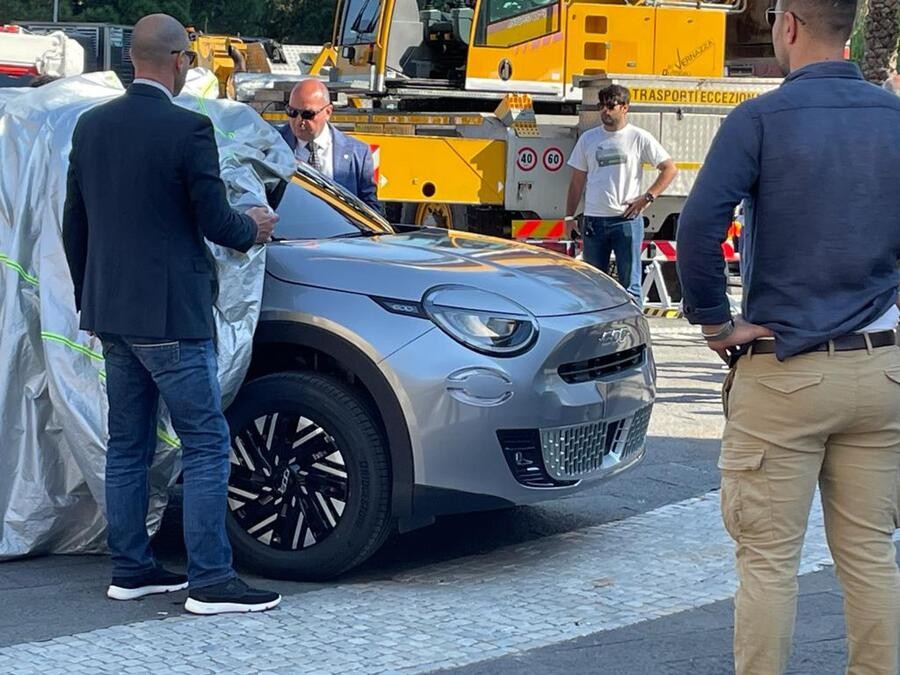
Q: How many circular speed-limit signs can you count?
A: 2